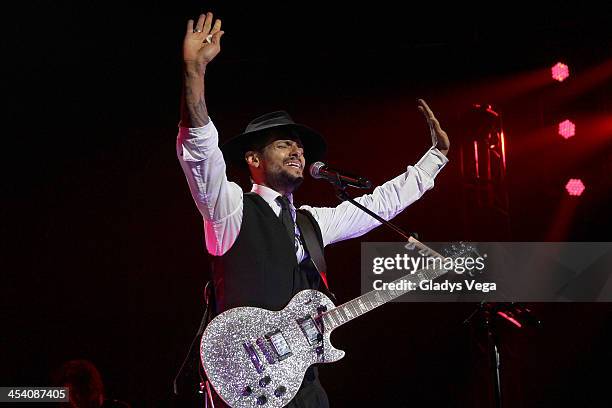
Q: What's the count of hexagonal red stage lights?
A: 3